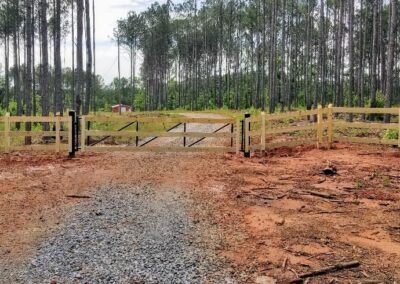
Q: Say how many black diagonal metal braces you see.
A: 3